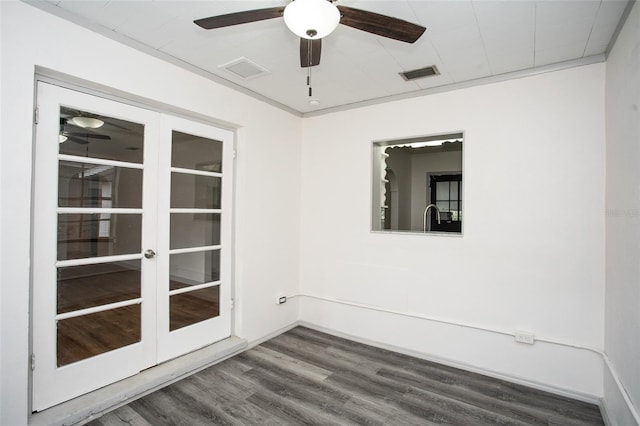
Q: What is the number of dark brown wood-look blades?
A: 3